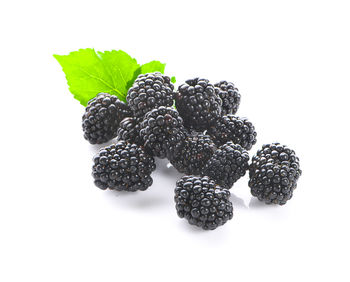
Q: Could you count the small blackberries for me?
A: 12